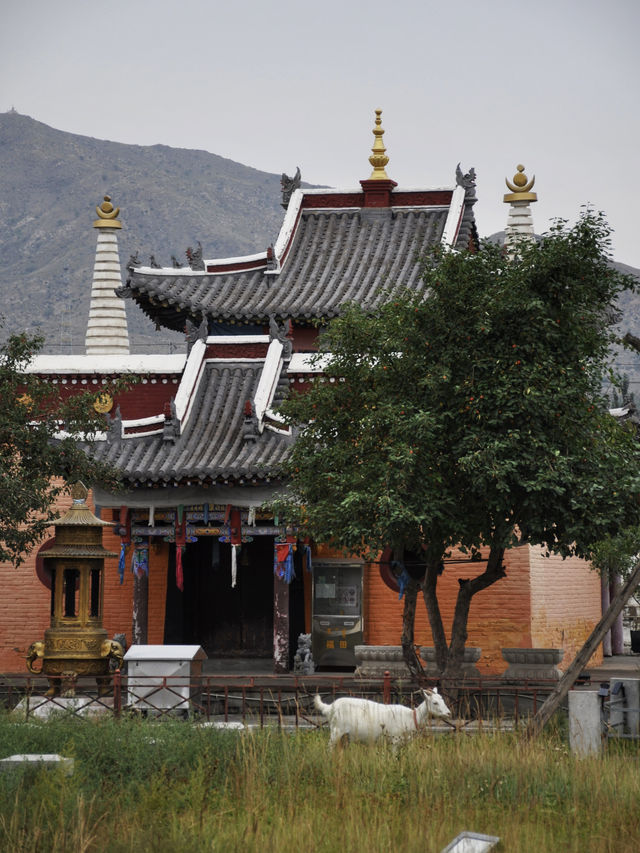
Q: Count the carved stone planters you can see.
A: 3